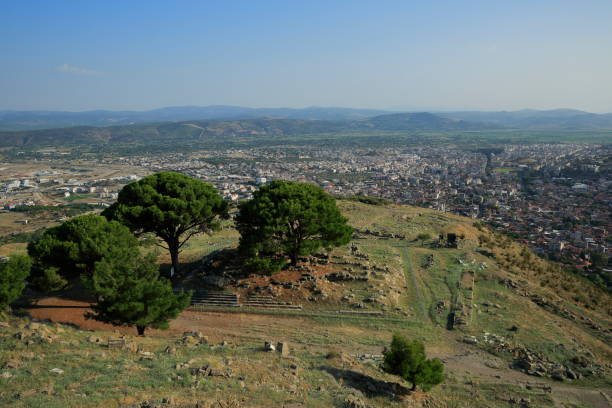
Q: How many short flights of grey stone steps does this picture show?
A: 2